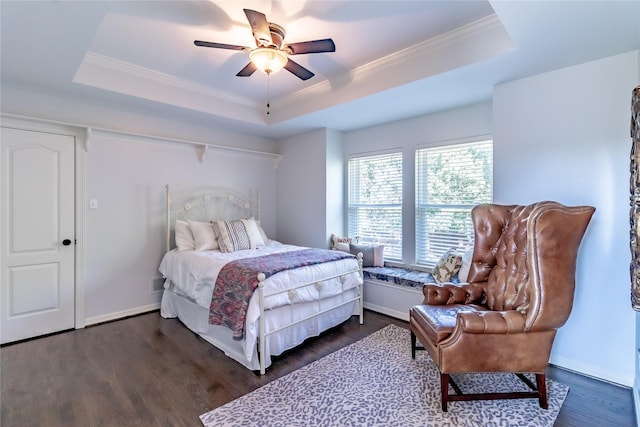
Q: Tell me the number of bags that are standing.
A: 0